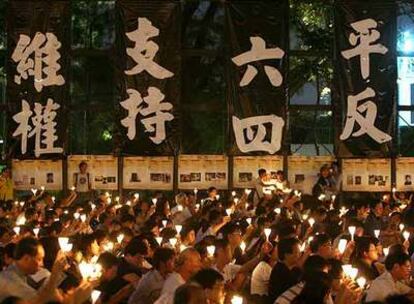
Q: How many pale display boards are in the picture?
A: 8